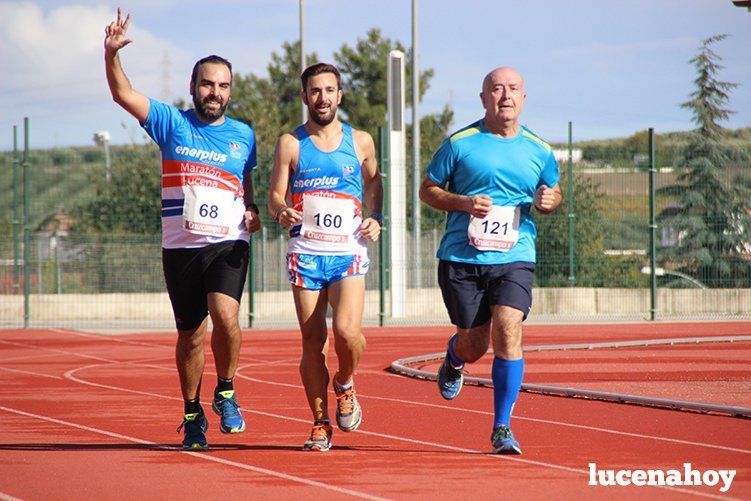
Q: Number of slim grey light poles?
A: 2